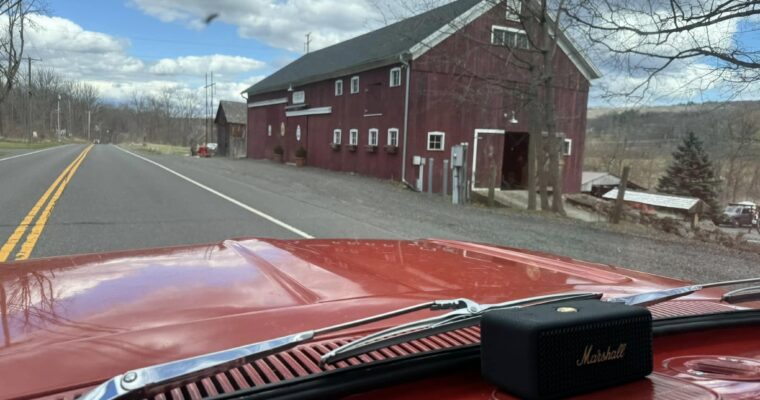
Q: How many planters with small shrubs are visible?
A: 2